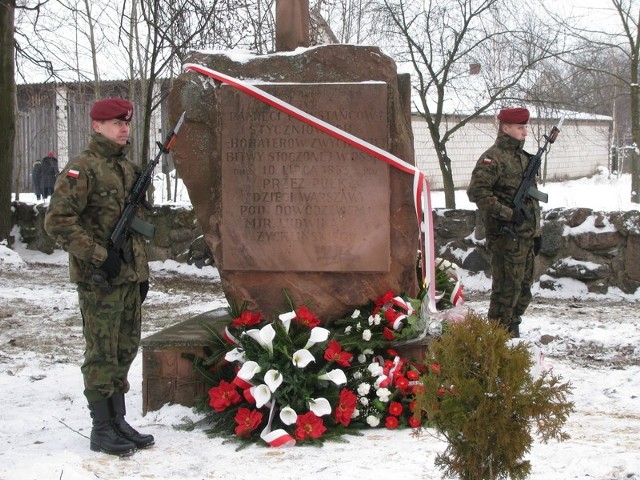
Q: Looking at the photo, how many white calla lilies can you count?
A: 12